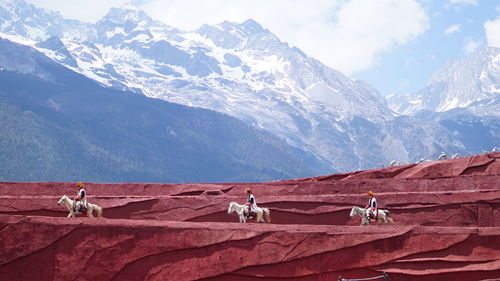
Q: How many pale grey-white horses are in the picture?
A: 3